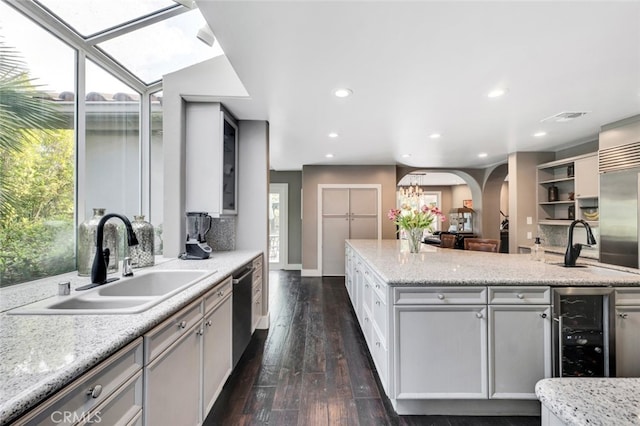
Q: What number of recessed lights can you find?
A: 8